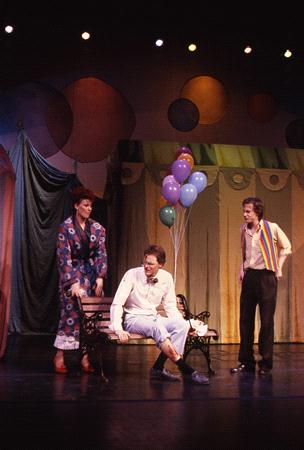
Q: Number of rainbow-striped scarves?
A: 1